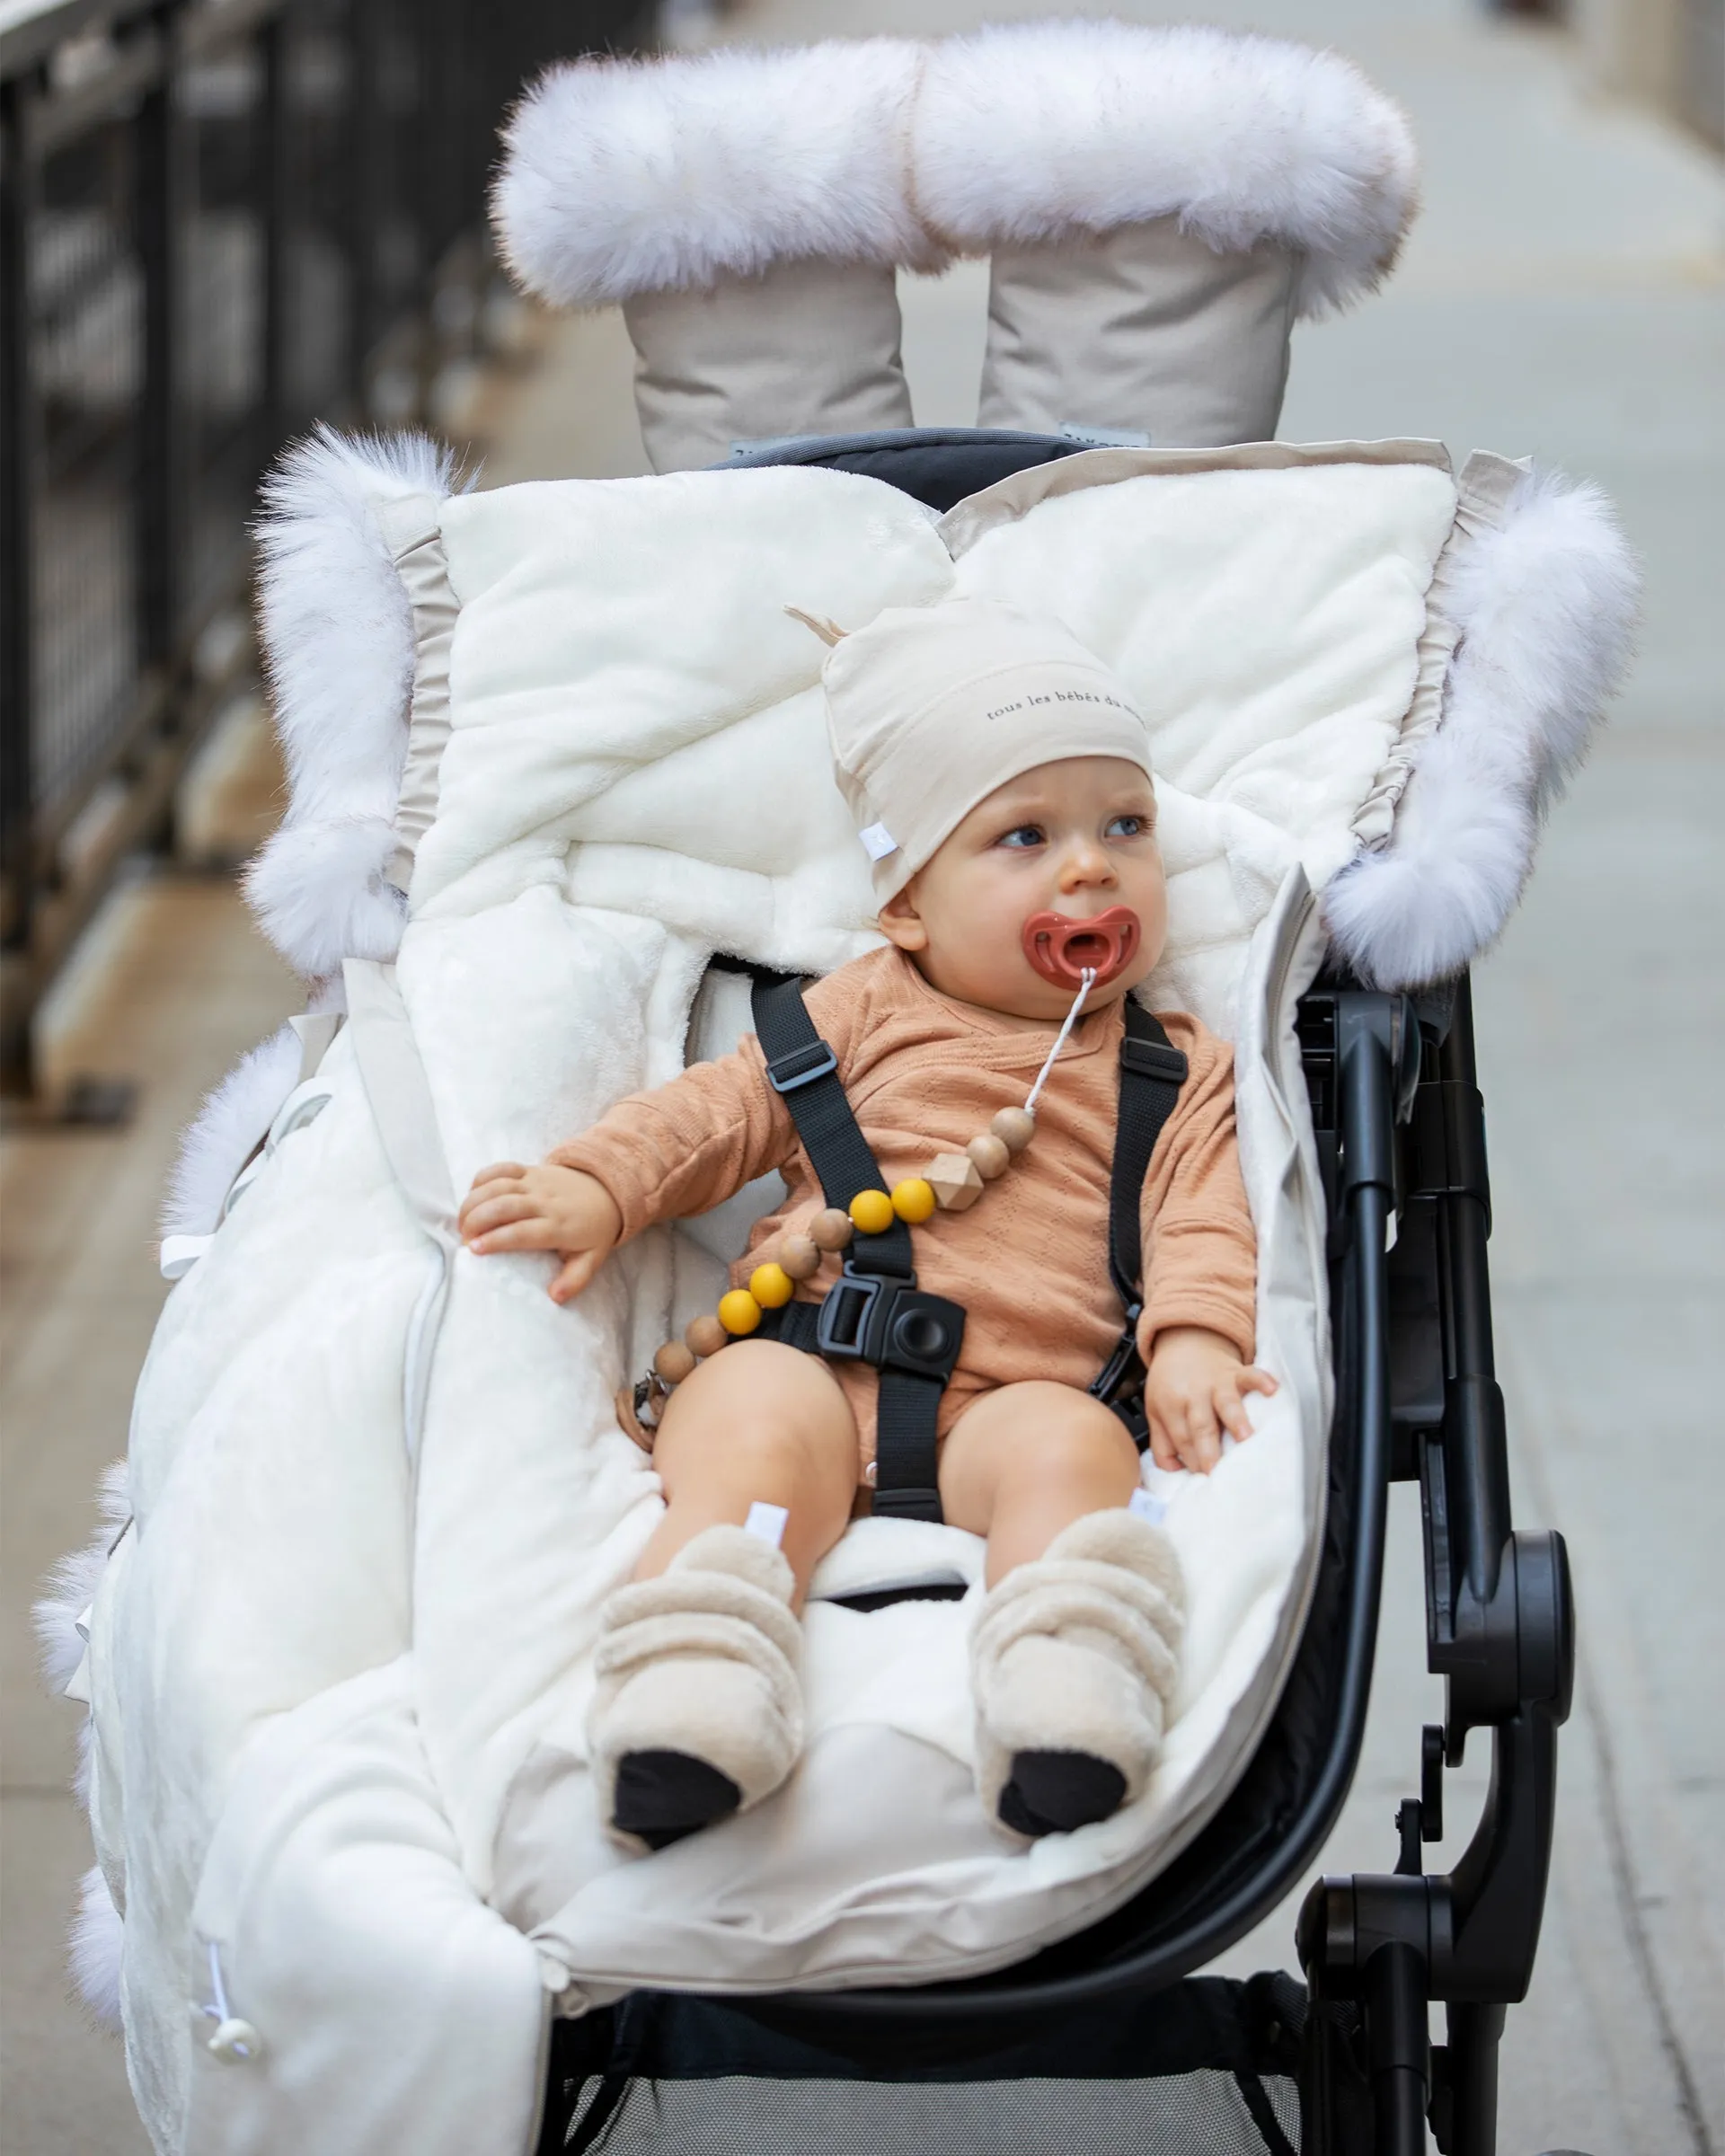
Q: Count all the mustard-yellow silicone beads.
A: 4